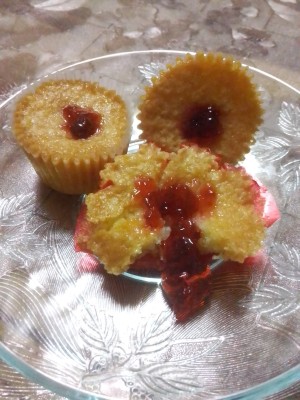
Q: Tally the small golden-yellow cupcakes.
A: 3